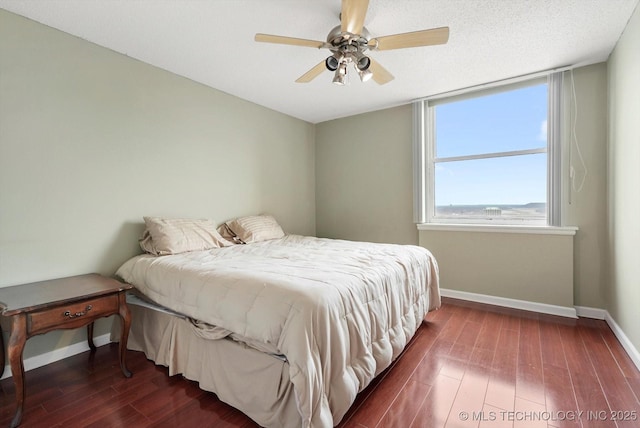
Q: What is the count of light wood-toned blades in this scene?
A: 5